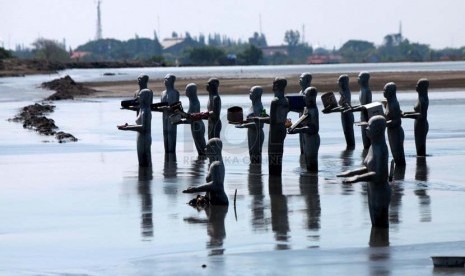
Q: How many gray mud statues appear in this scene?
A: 15